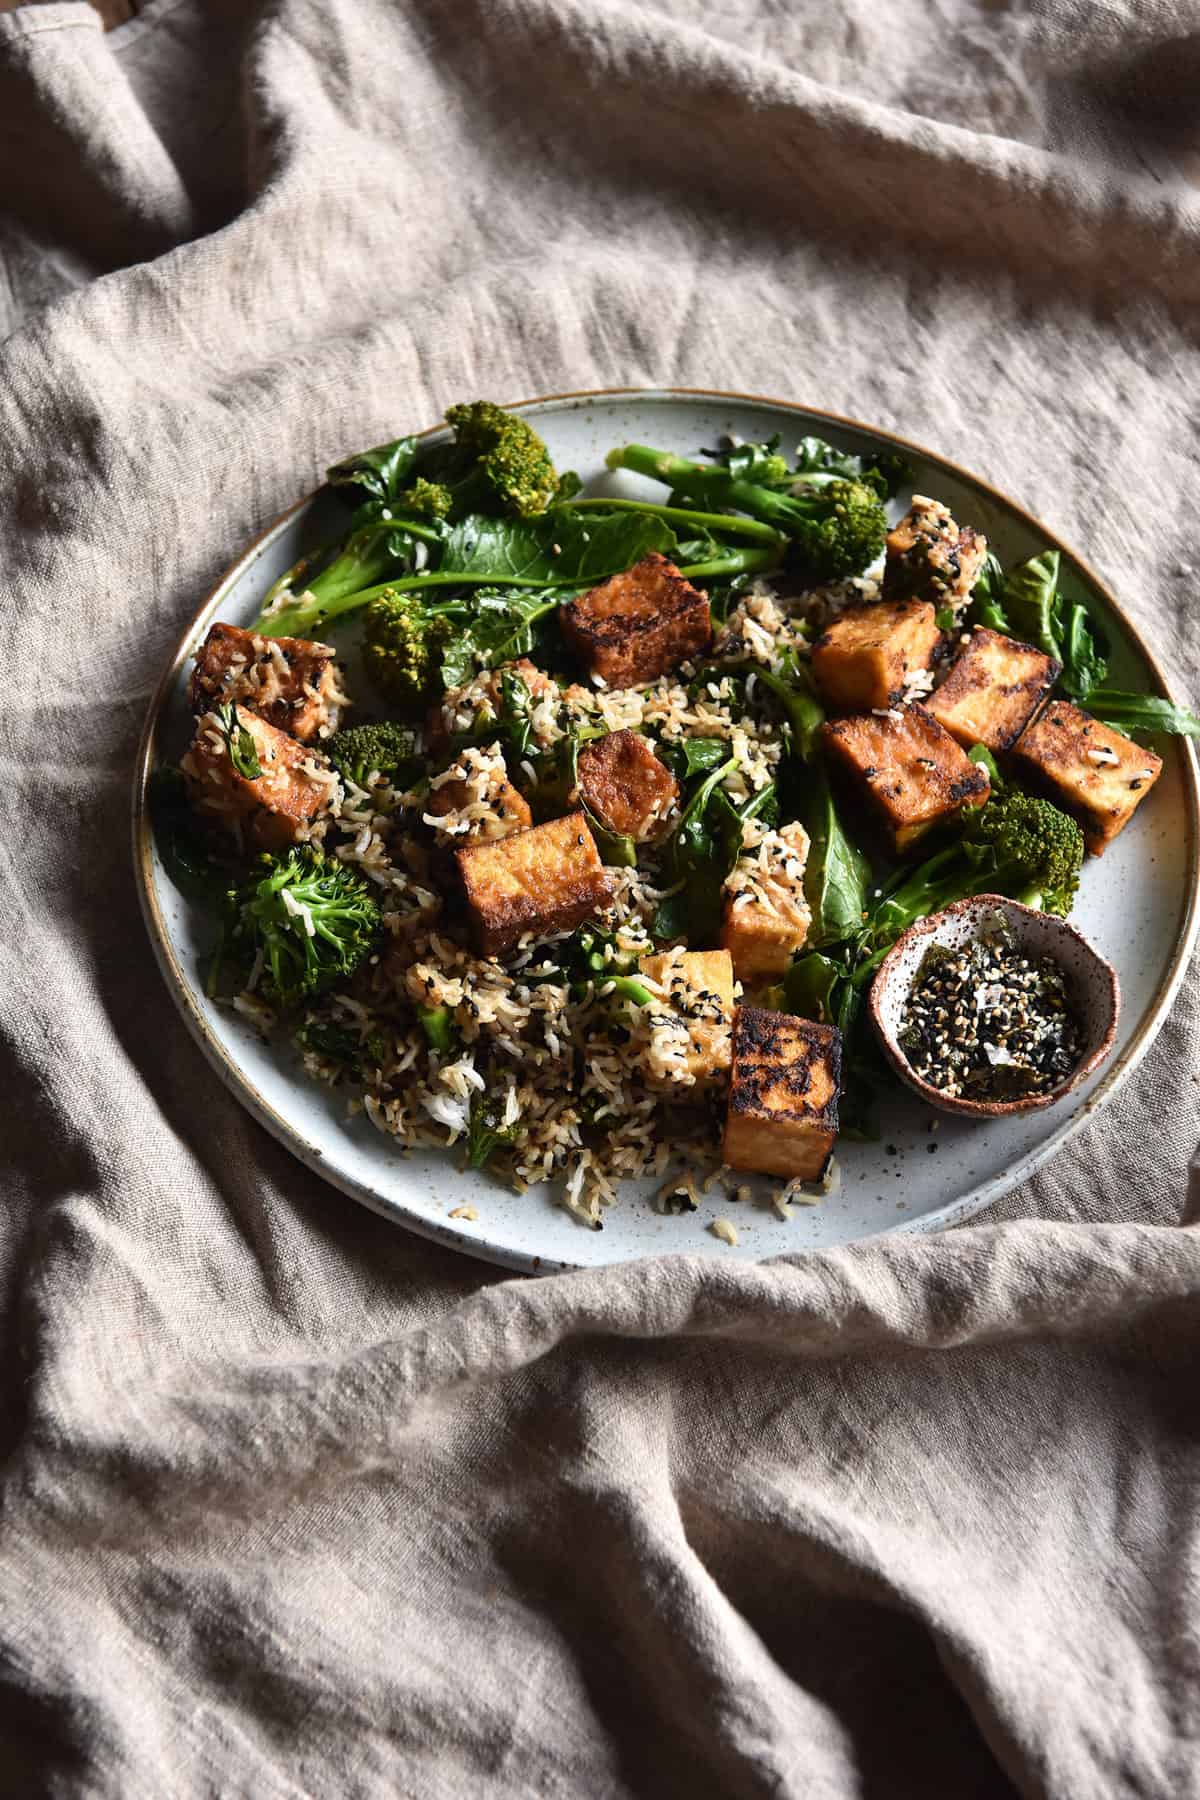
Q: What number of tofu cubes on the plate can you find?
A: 15